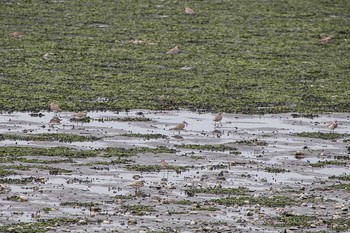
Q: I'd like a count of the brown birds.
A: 11